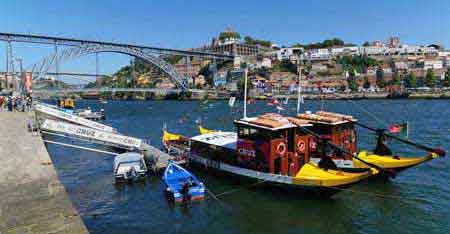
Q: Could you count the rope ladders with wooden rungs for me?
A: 0